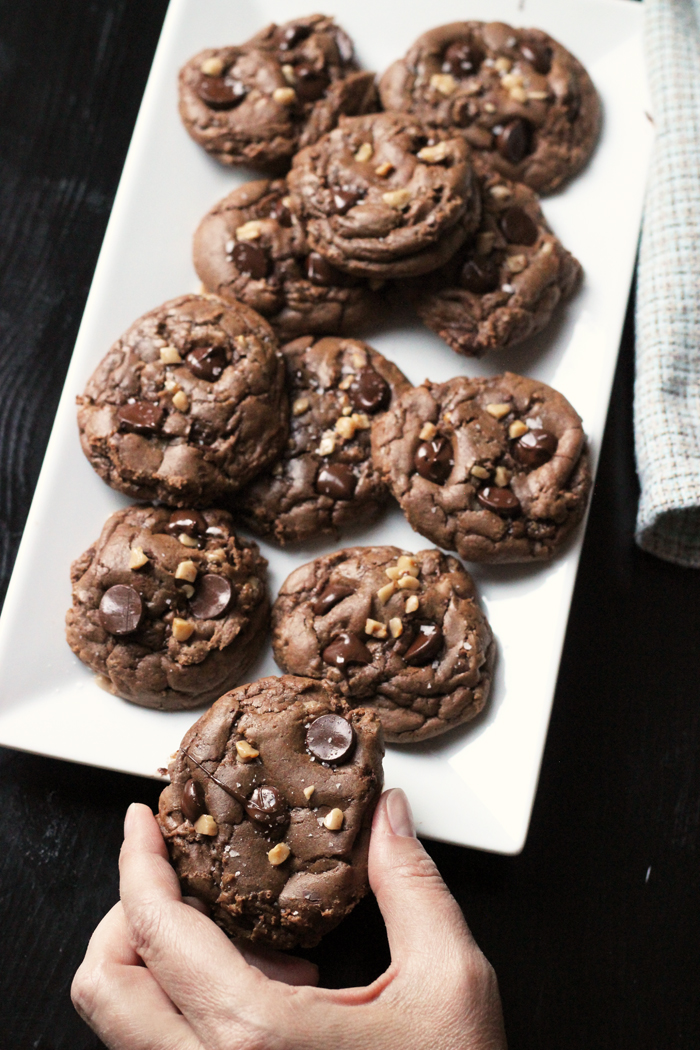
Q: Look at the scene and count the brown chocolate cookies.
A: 11